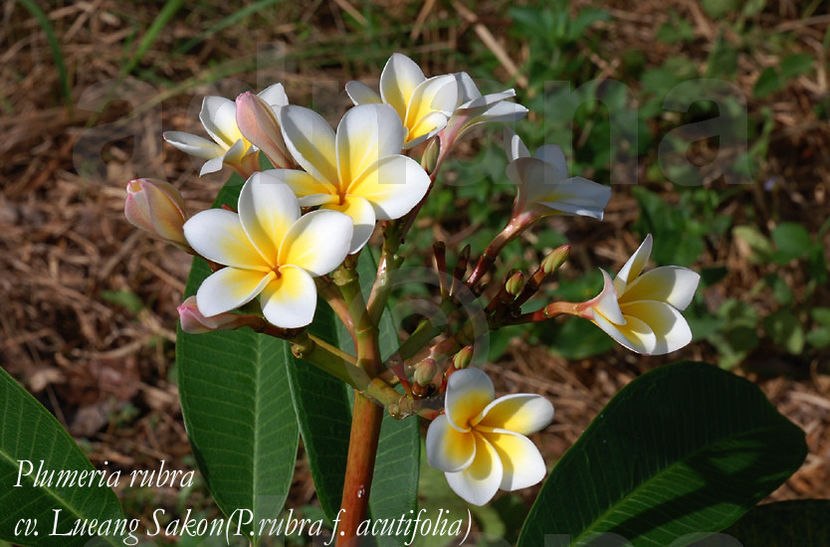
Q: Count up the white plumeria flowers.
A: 8